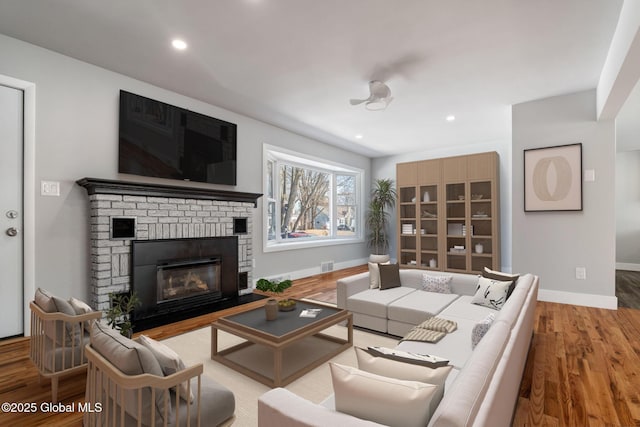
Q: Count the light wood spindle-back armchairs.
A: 2